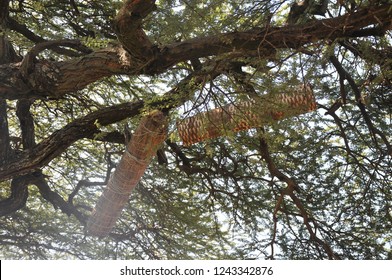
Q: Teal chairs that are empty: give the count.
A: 0